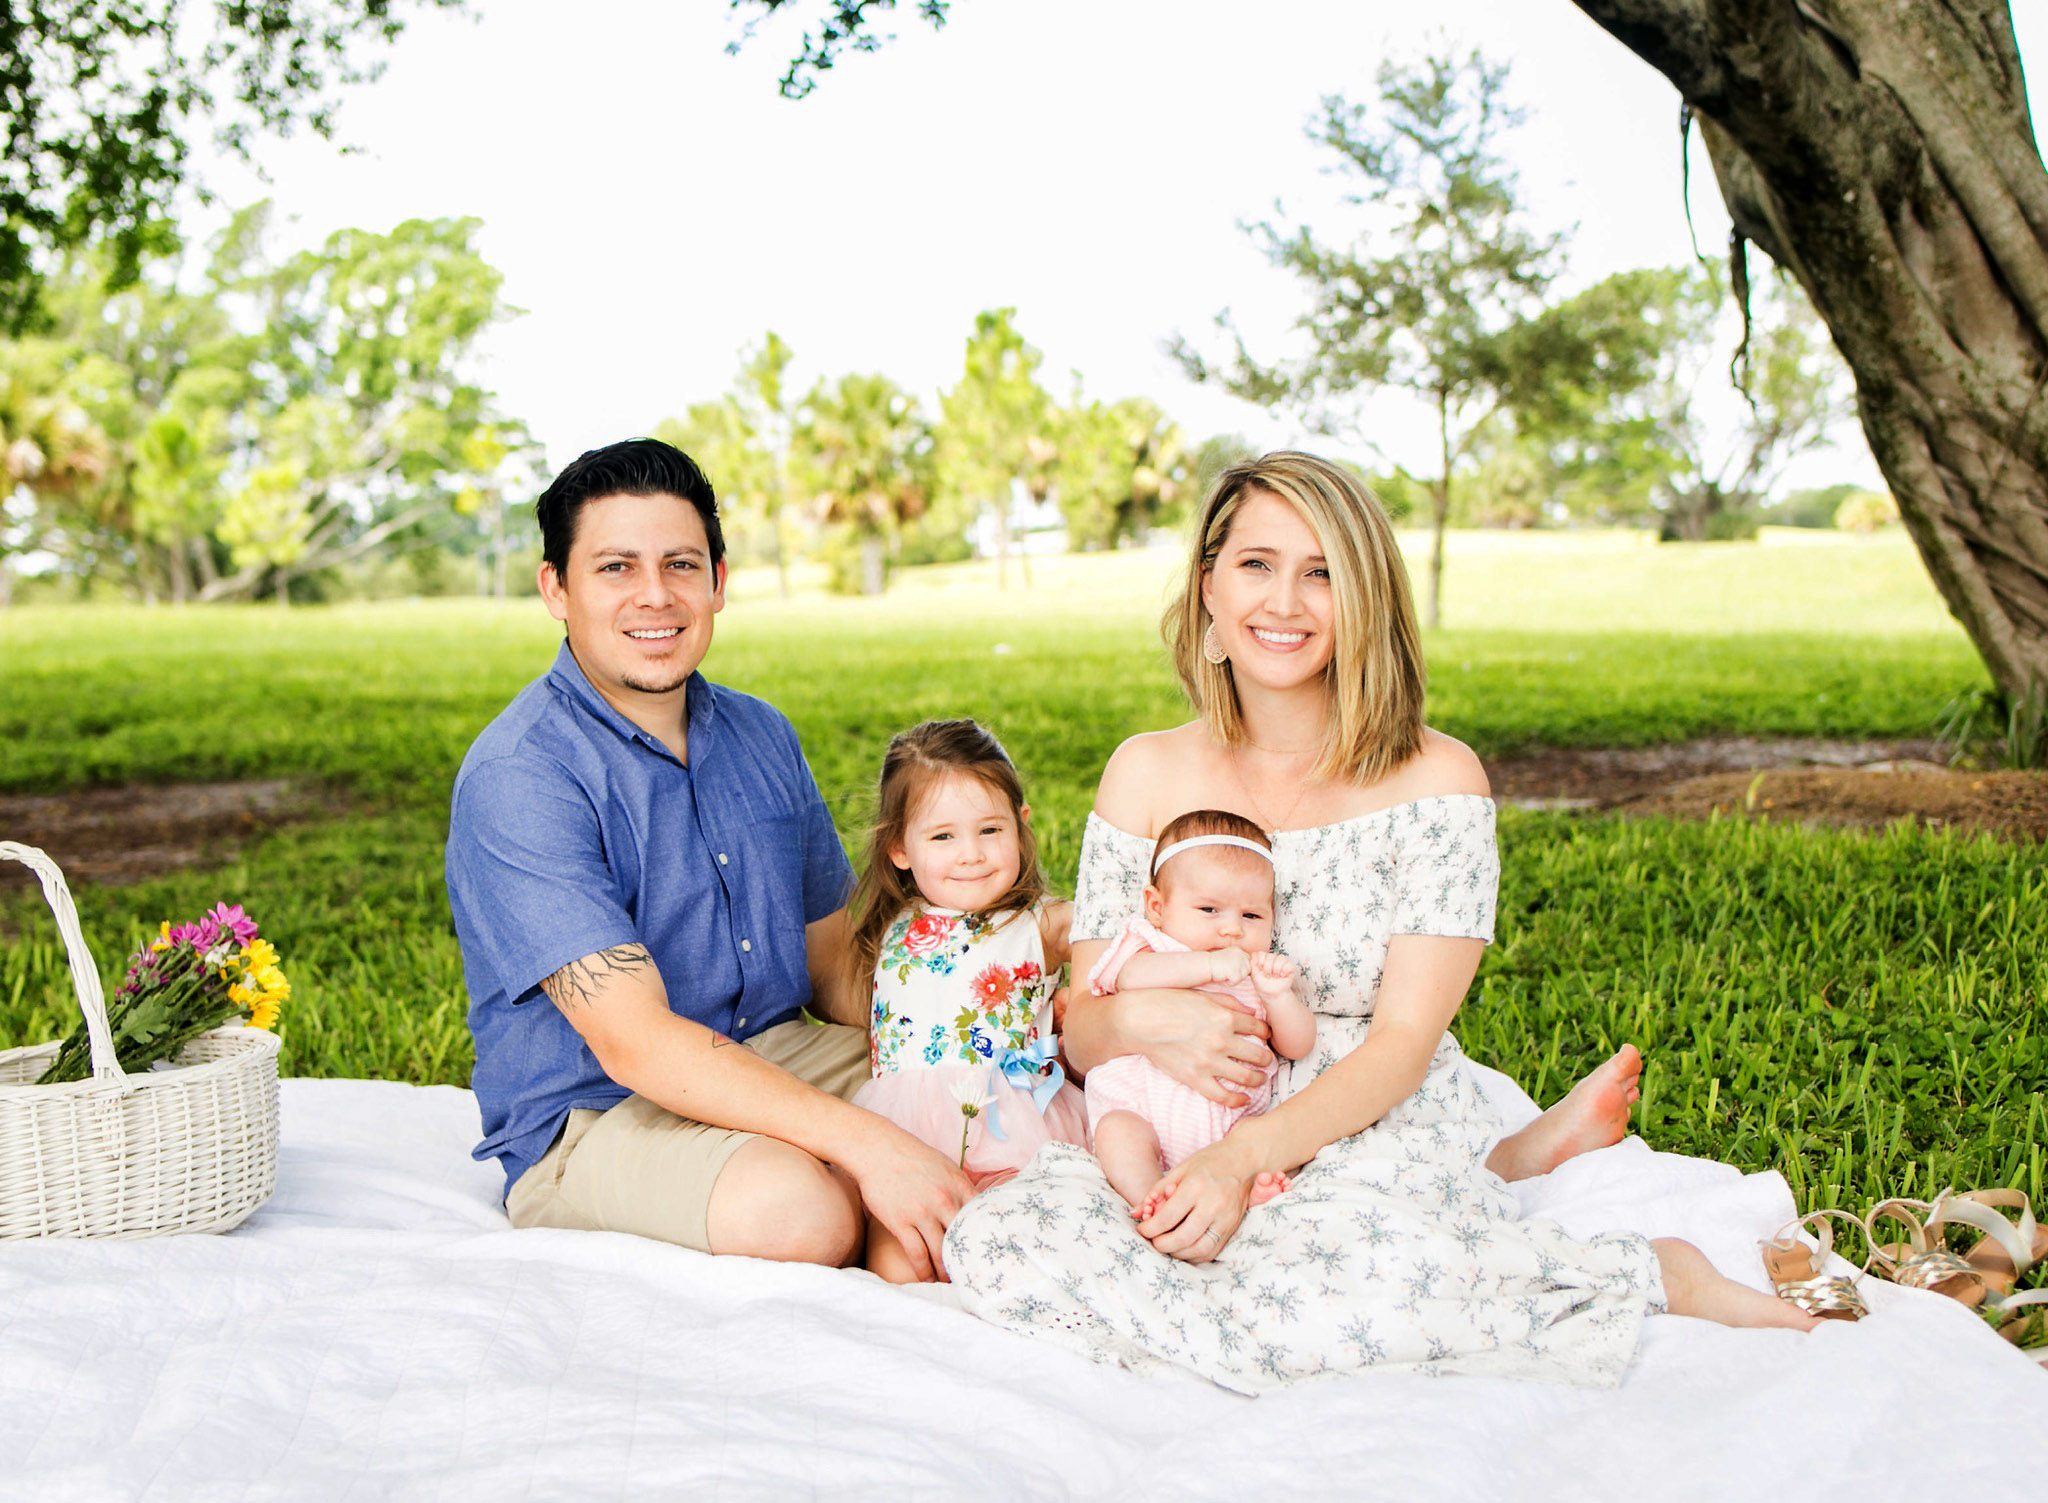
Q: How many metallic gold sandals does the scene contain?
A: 2